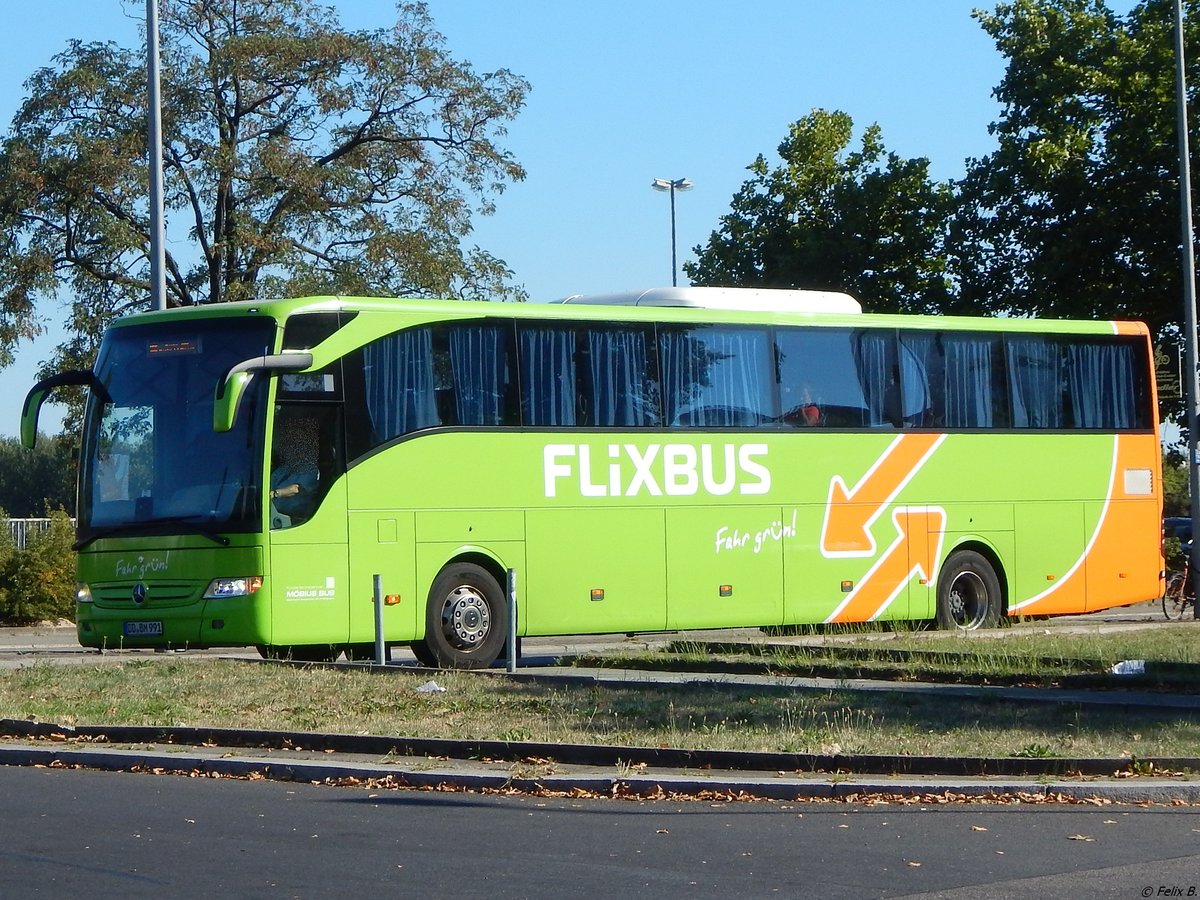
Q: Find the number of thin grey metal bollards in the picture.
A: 2